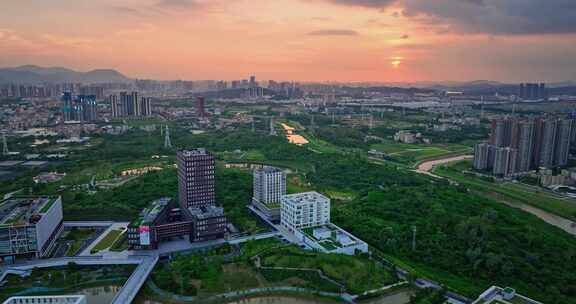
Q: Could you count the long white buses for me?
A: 0